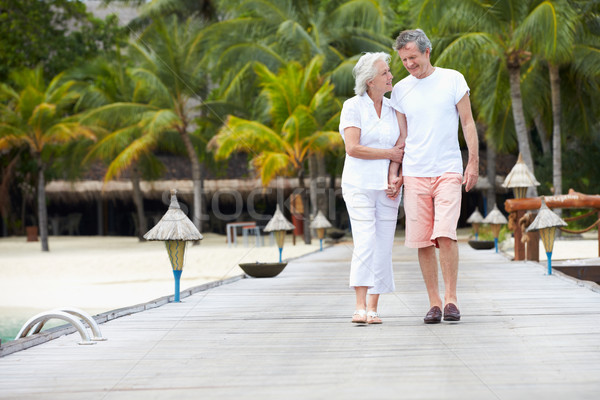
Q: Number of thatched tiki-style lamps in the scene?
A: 7